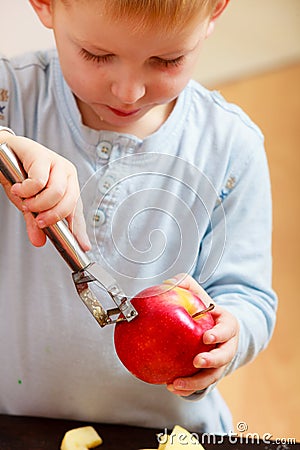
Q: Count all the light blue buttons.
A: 3